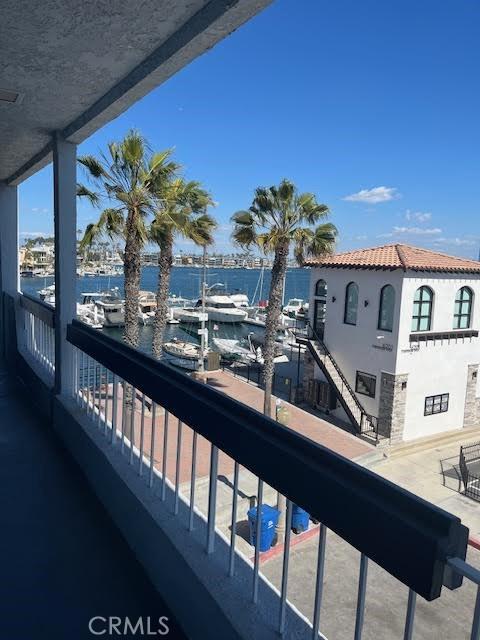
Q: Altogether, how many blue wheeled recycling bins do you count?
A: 2